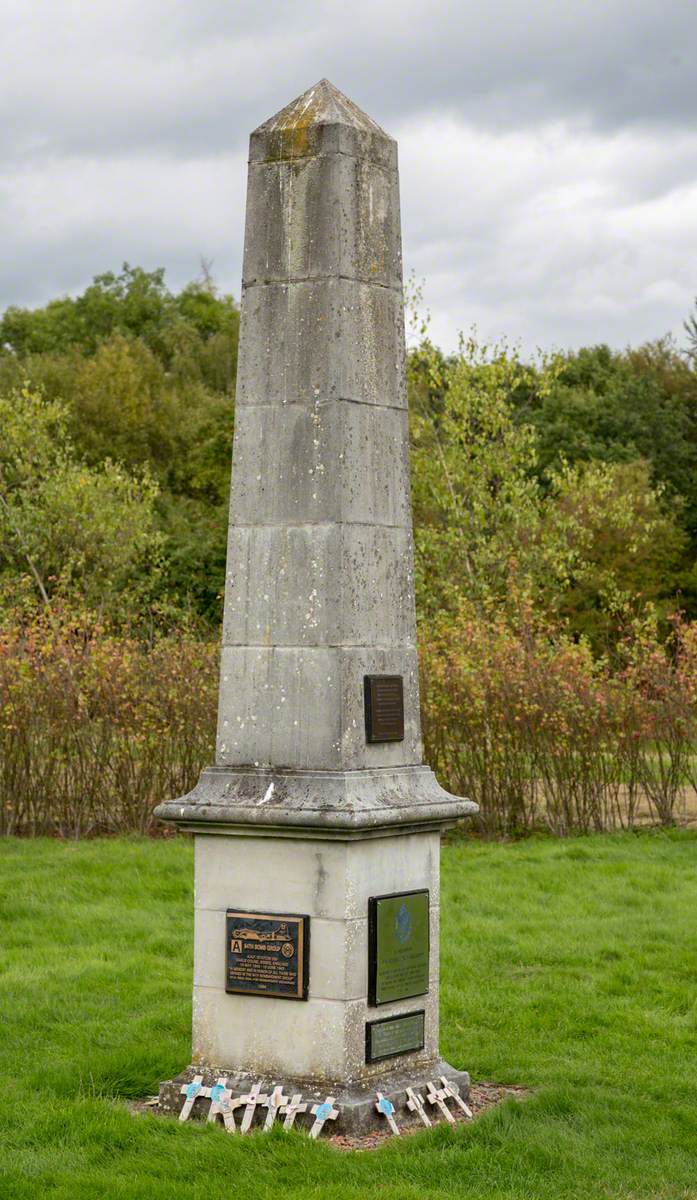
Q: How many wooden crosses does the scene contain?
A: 11